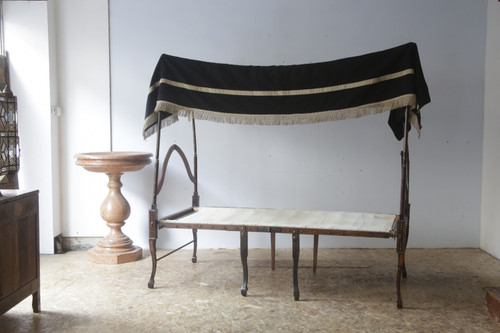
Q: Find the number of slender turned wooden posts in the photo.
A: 4